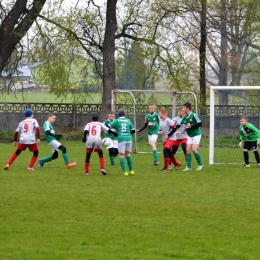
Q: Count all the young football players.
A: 10